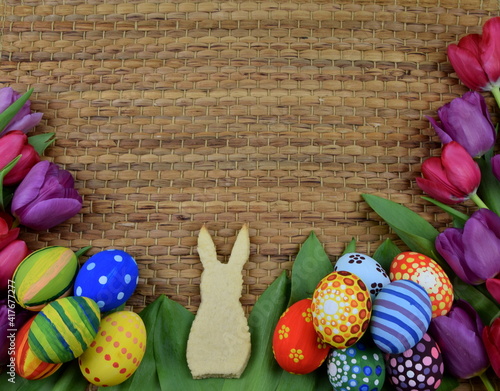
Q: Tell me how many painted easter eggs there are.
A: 12